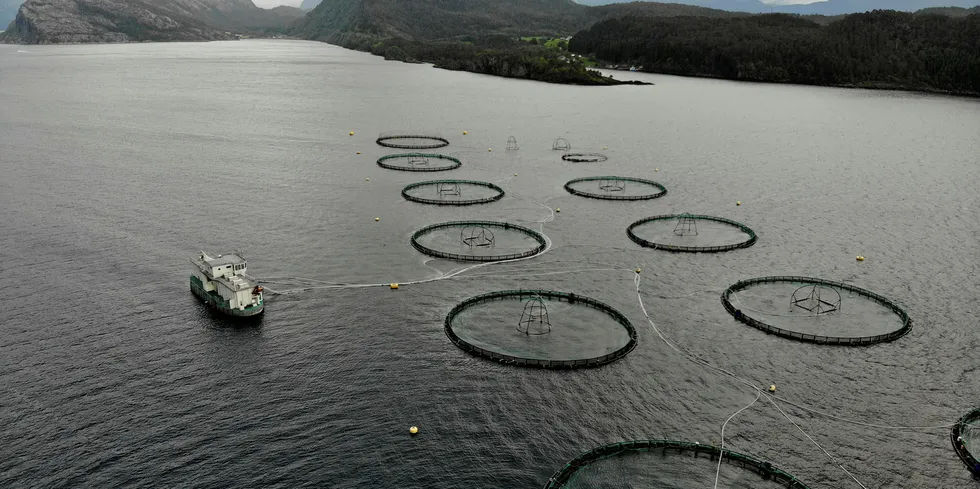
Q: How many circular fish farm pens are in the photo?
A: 11